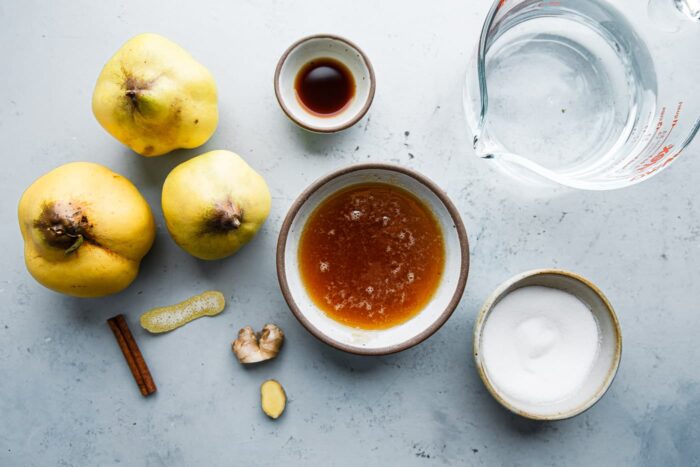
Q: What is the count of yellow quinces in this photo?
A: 3